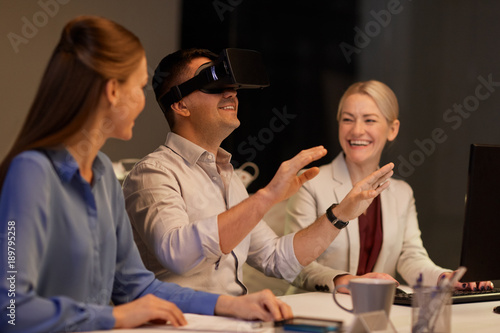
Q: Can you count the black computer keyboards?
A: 1